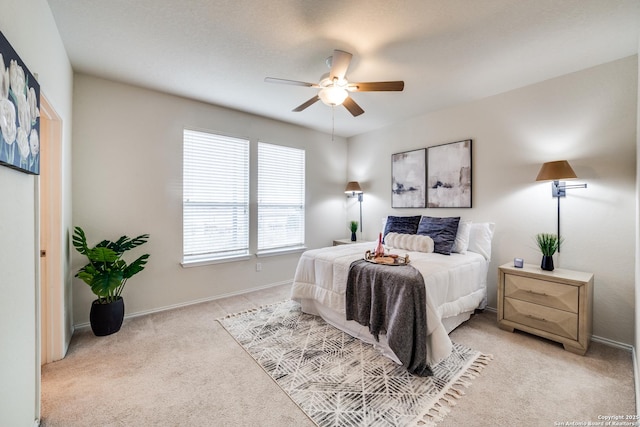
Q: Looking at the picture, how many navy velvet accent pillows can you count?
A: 2